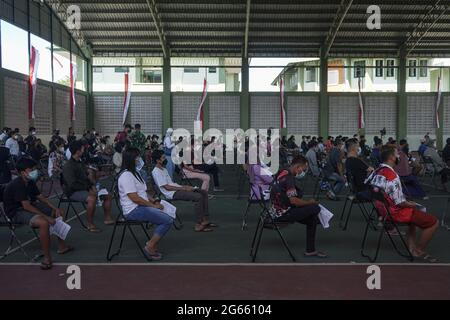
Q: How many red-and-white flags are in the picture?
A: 7